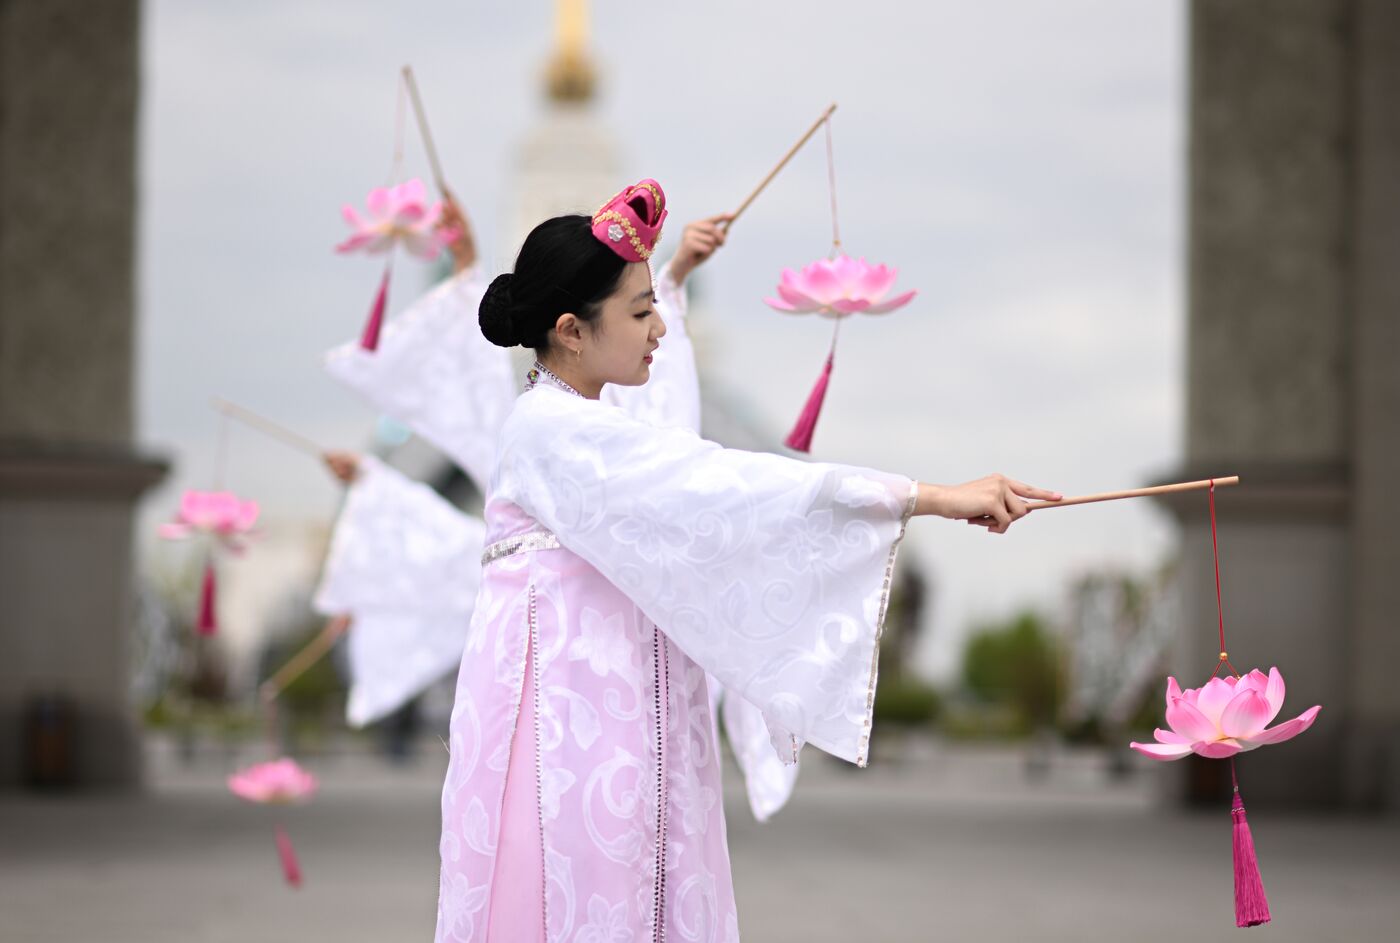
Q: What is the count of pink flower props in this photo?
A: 5